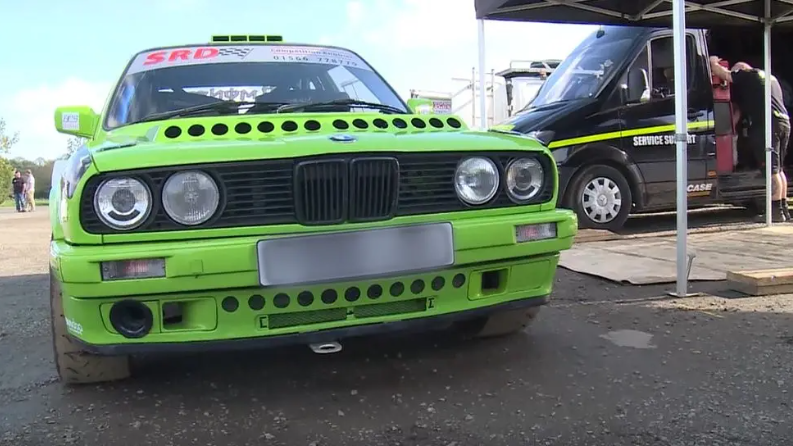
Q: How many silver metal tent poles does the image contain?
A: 3